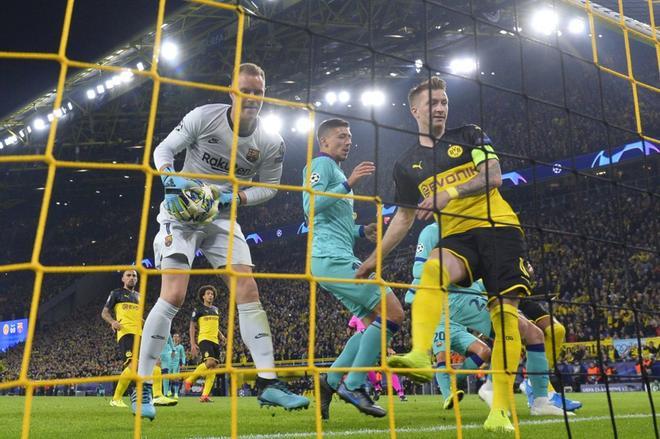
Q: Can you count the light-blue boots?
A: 2